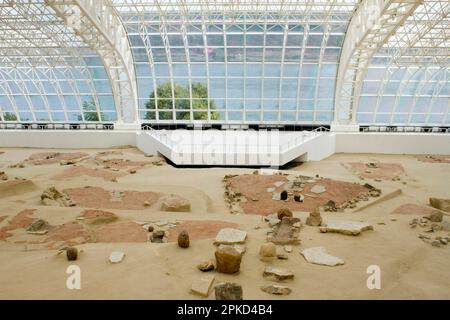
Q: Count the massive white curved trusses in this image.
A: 2